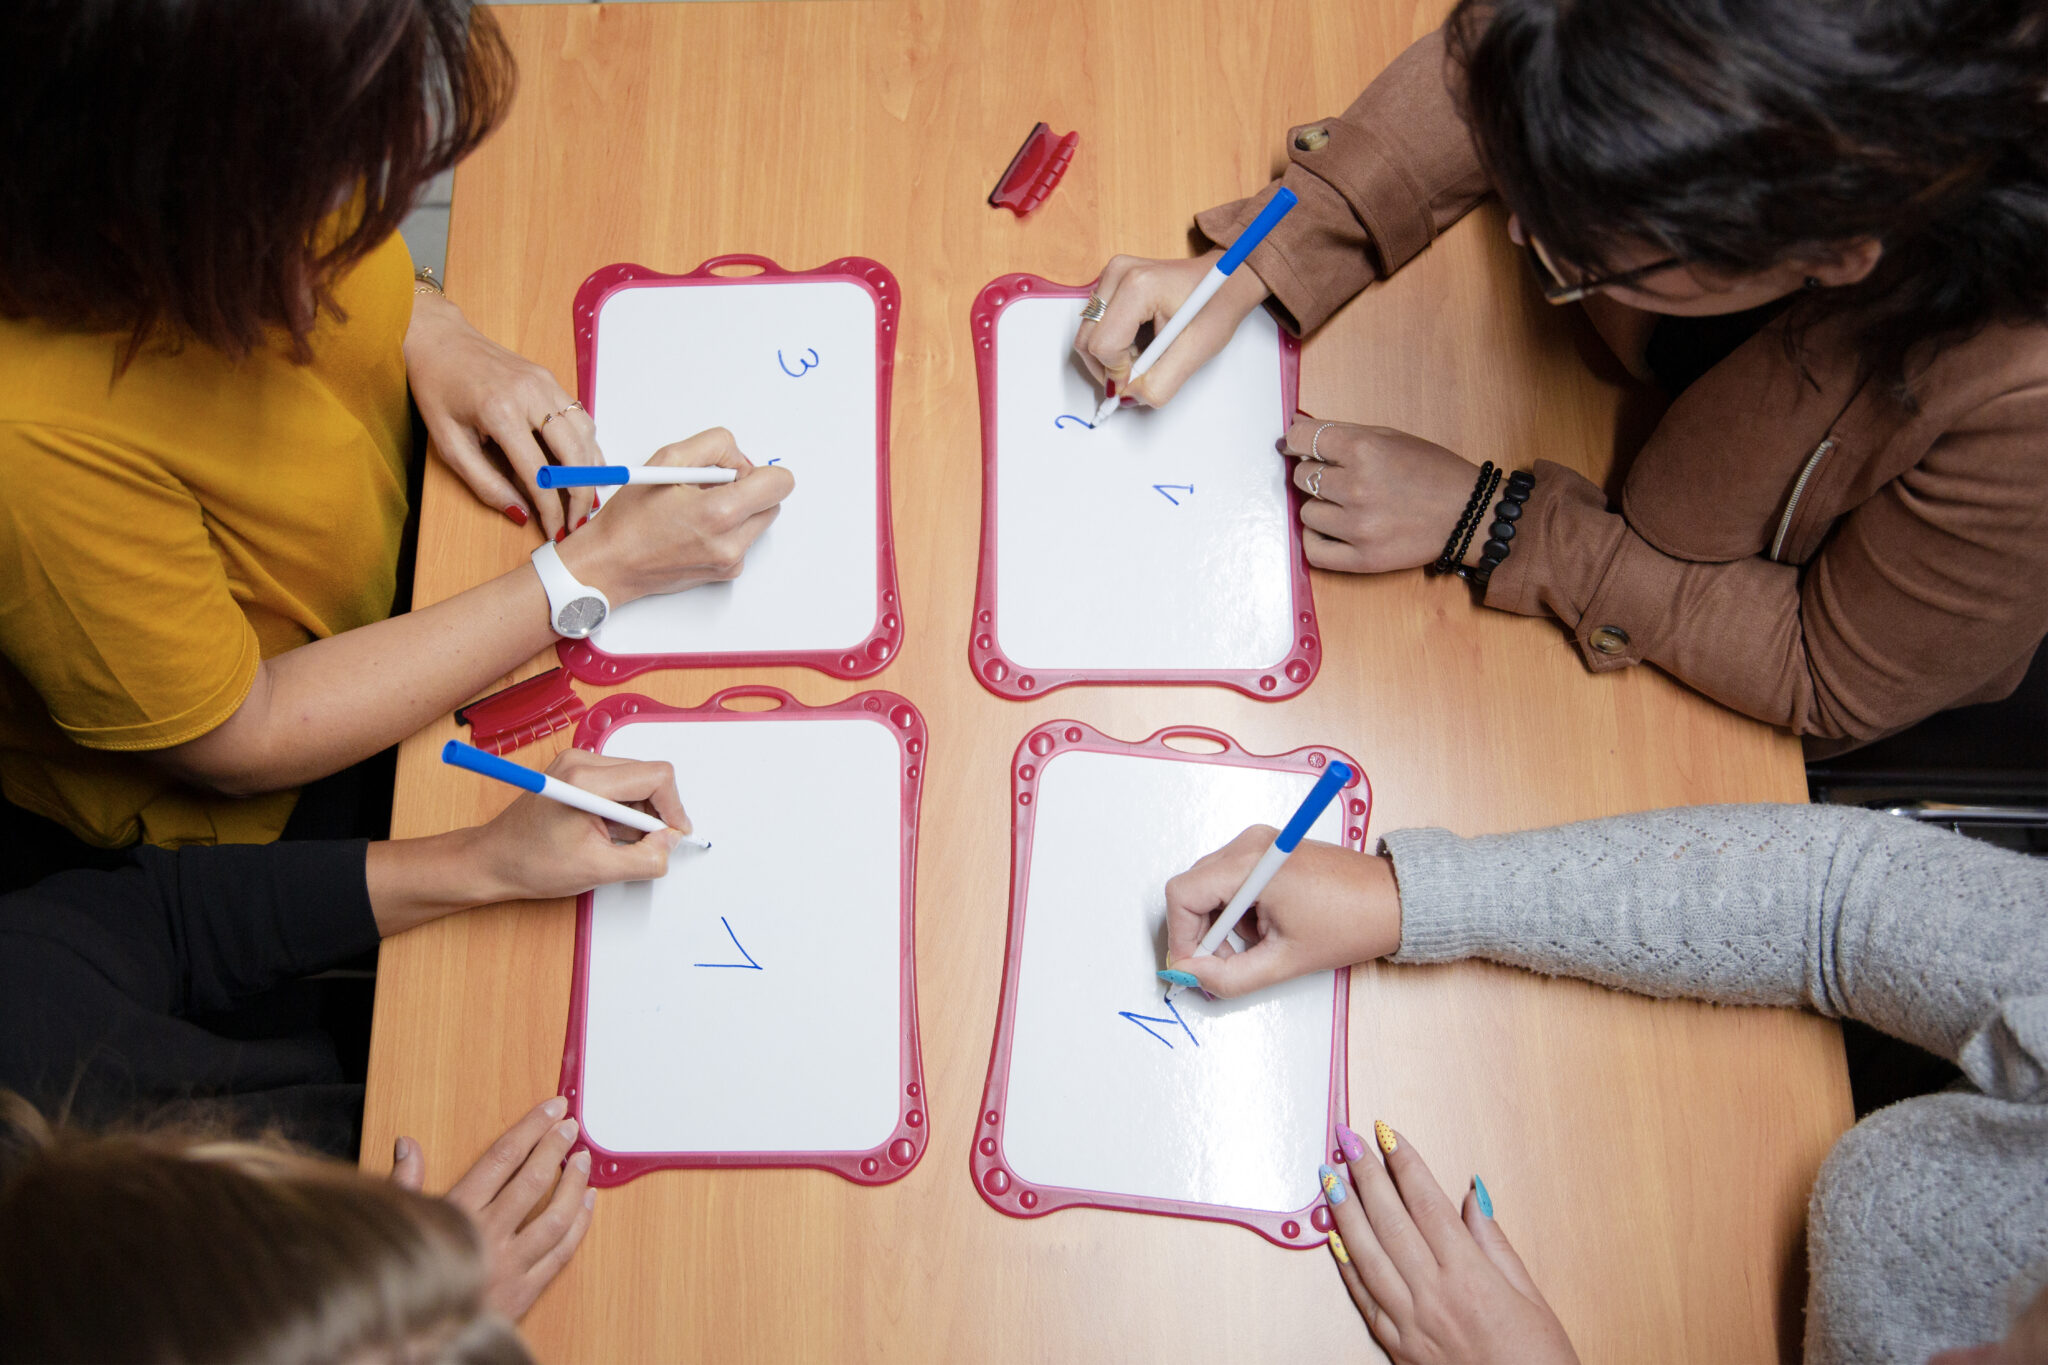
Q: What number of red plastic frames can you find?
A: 4